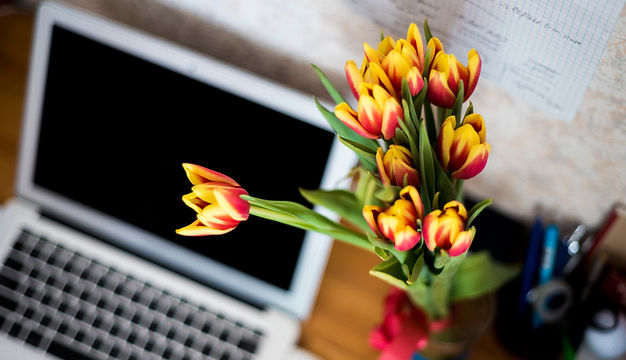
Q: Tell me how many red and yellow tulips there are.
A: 9